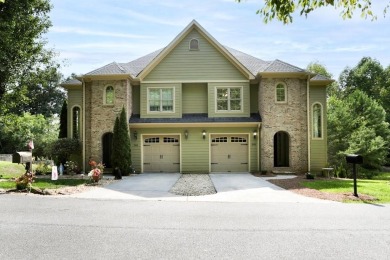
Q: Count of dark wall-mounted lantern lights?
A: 4